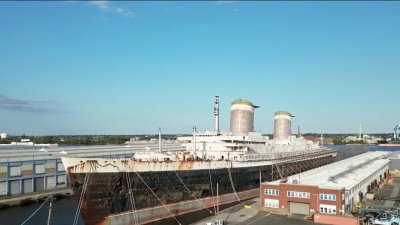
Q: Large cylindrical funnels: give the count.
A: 2